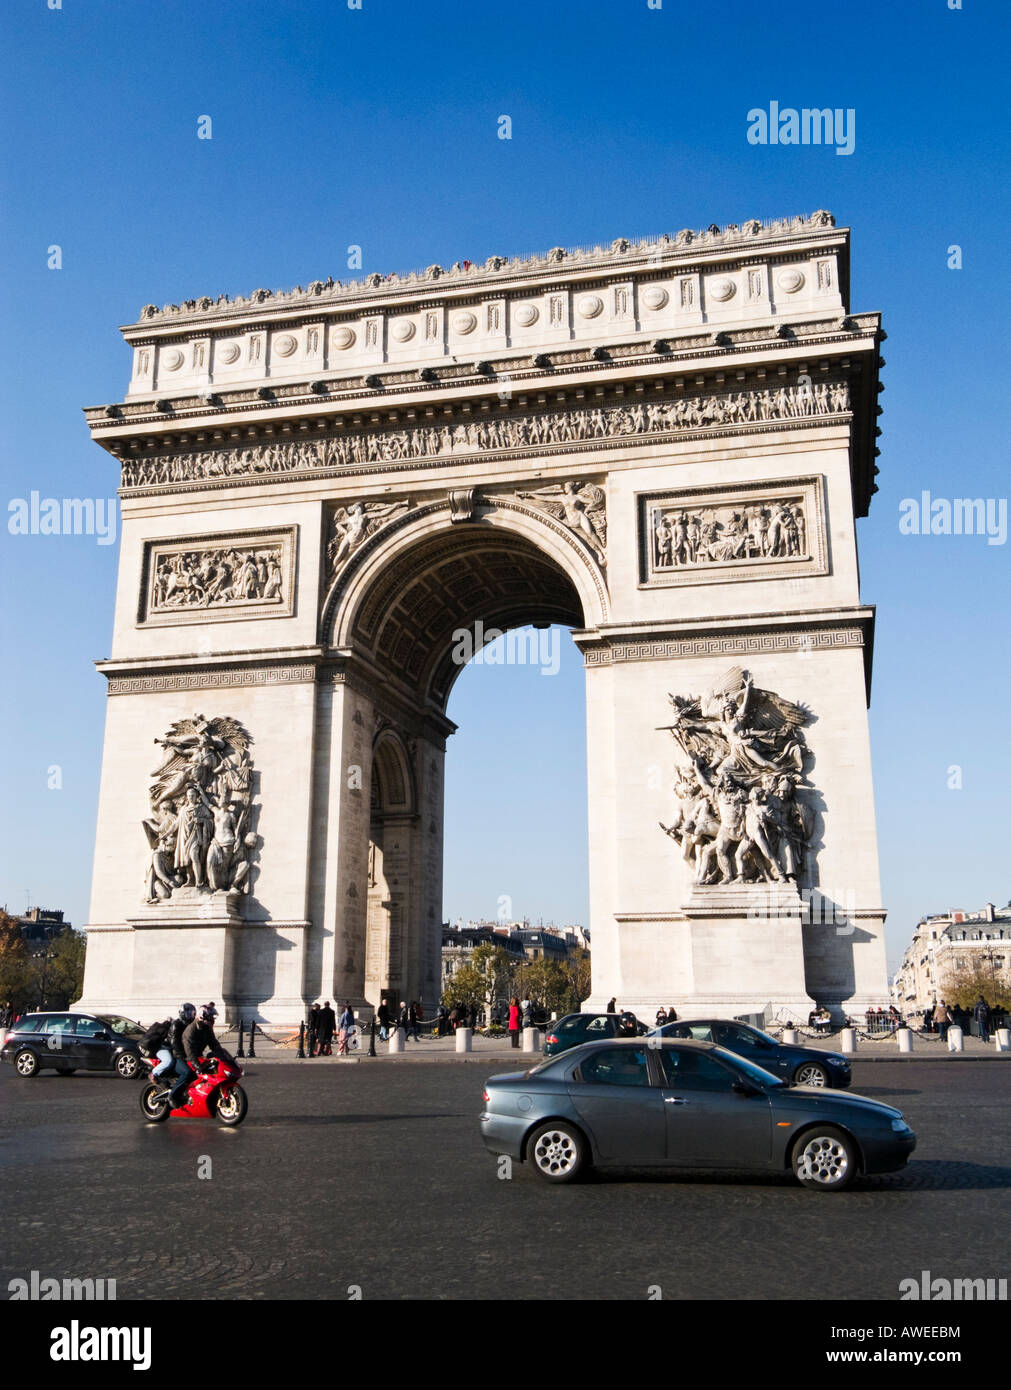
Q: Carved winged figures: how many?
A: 4